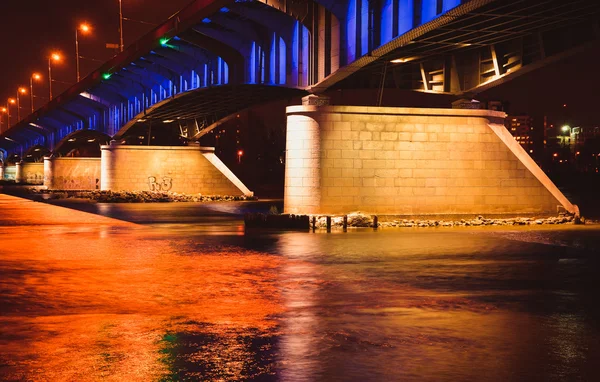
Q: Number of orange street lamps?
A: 6